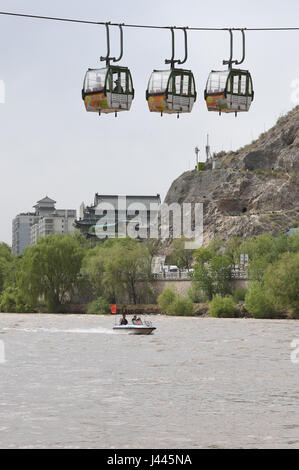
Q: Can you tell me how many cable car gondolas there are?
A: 3